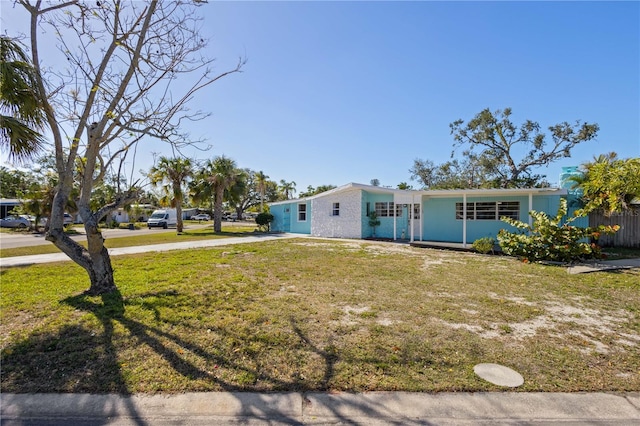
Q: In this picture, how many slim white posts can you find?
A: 5